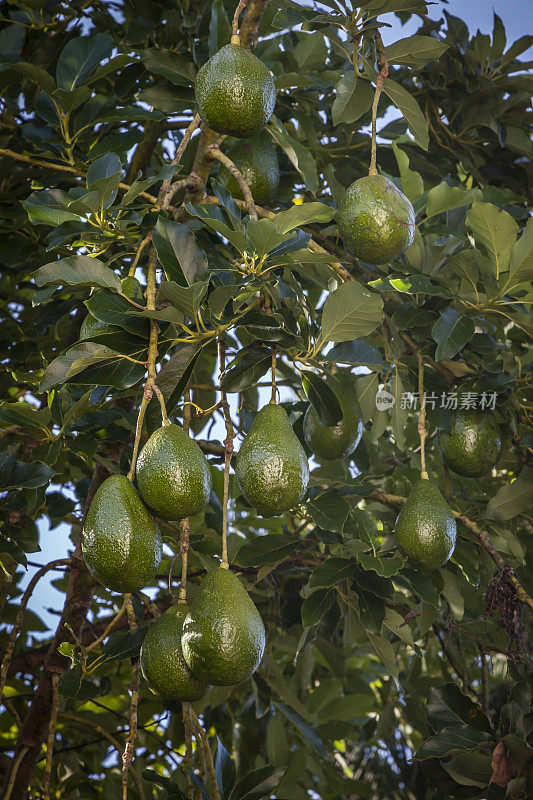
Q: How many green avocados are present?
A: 12